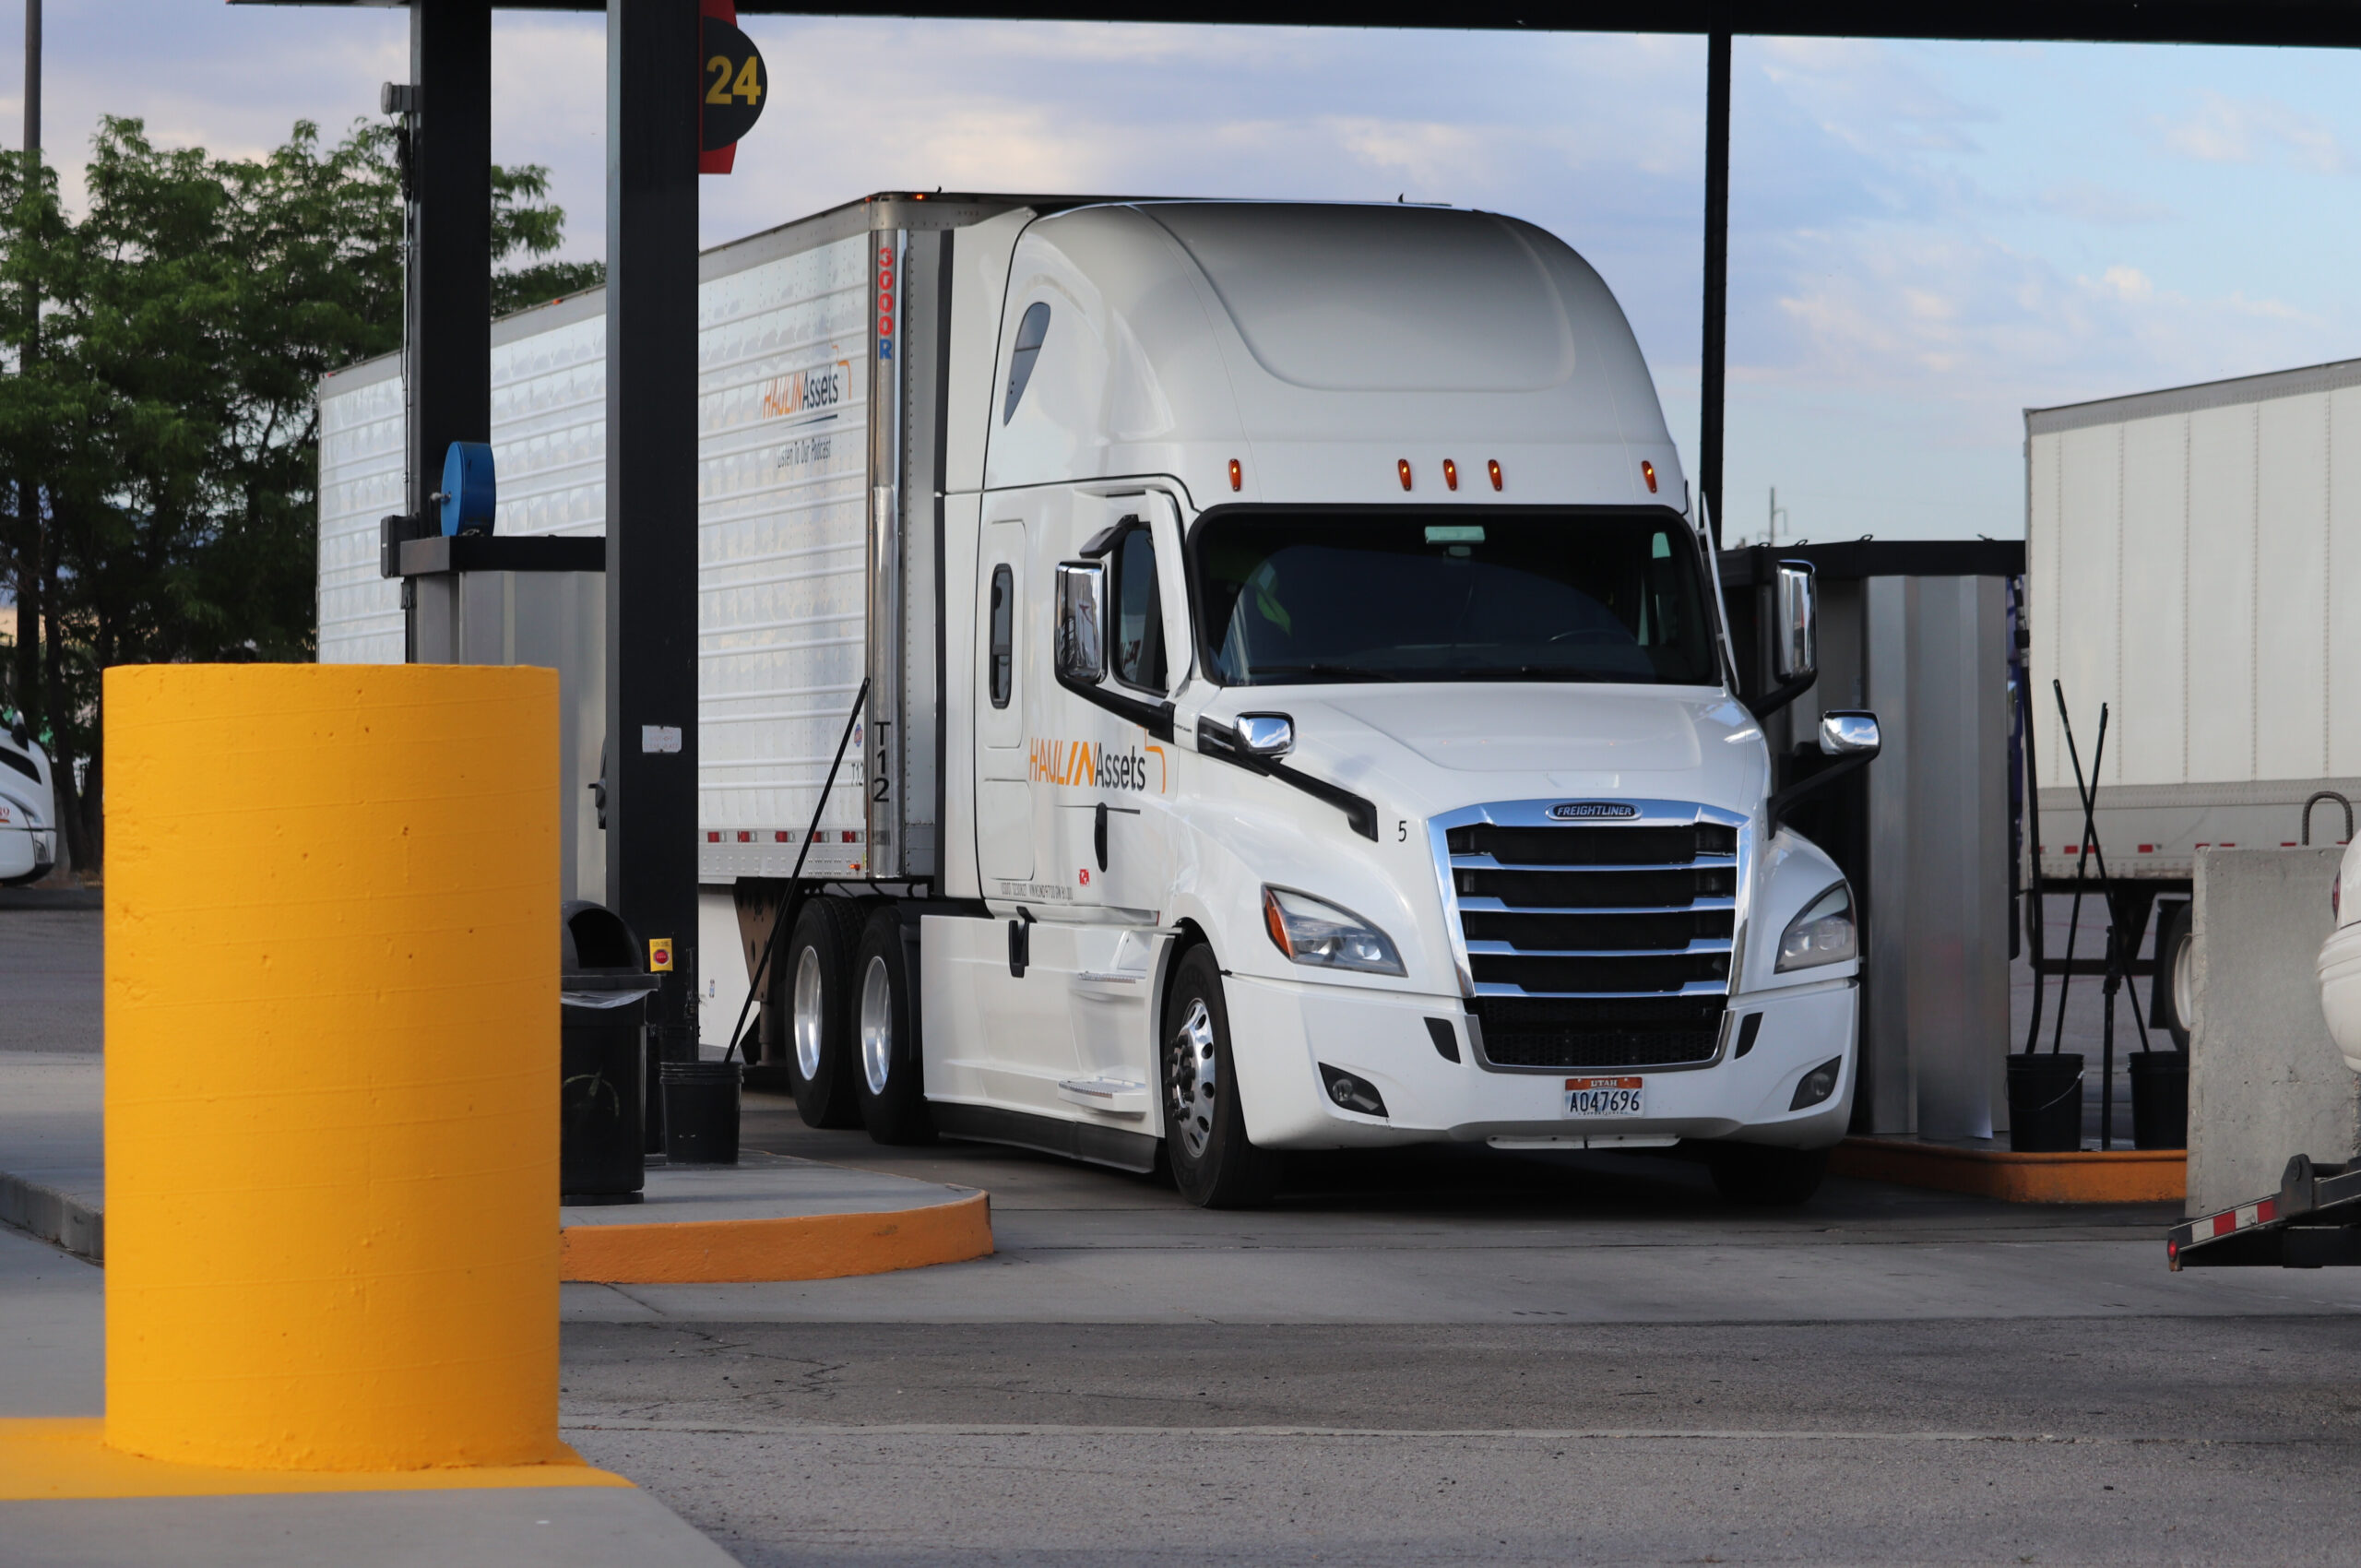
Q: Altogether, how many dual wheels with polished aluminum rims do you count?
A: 2